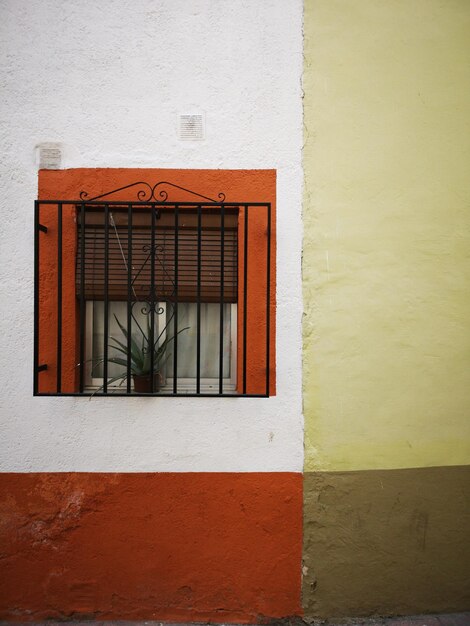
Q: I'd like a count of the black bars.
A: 11